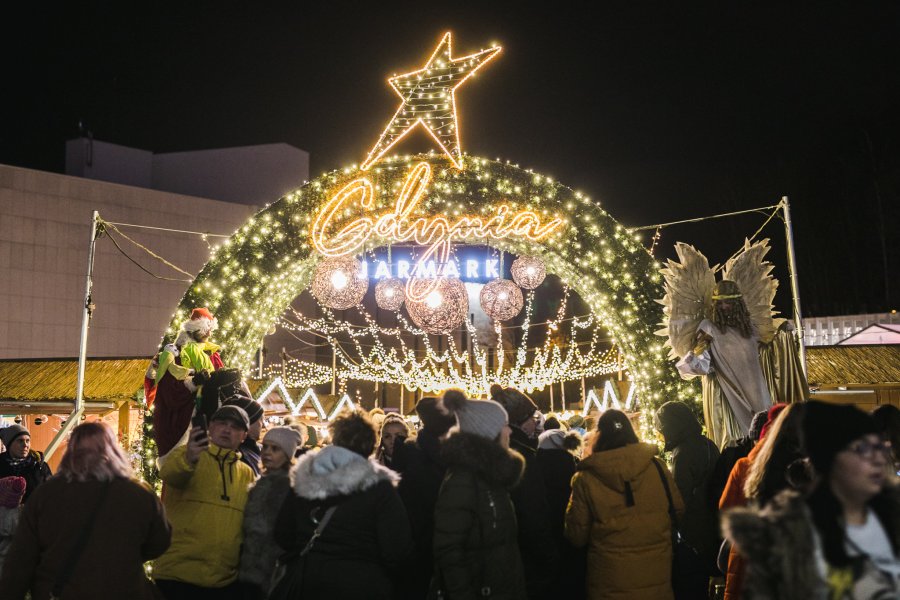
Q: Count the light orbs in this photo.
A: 5